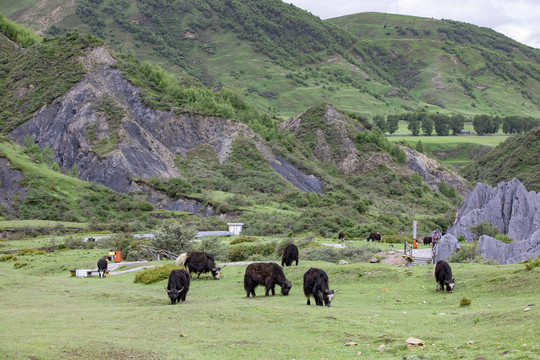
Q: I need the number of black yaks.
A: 10